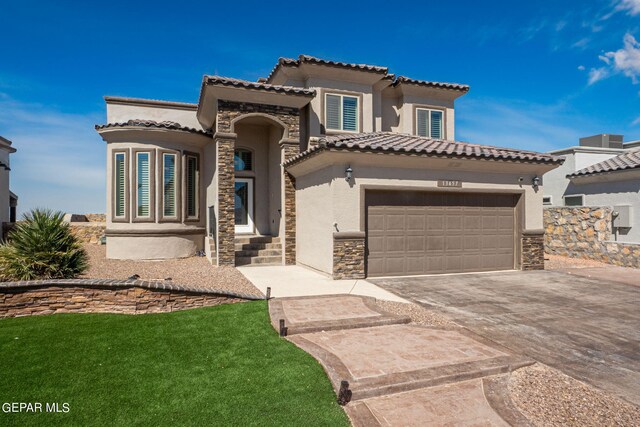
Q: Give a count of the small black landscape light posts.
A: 3